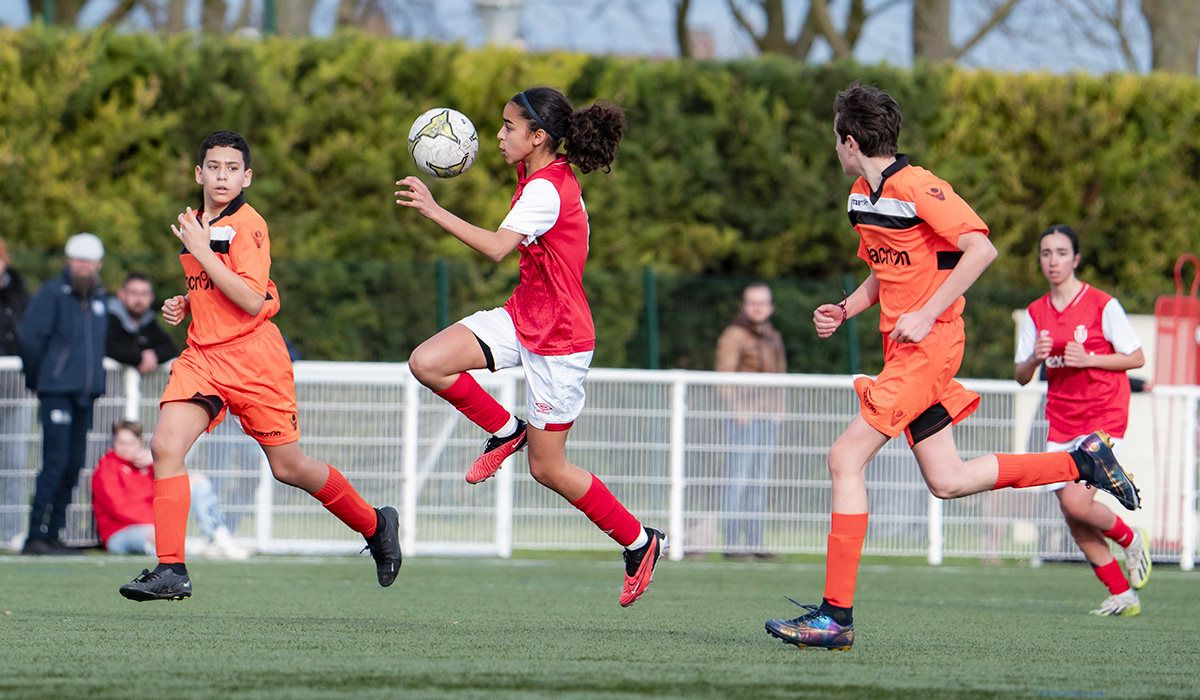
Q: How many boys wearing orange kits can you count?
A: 2